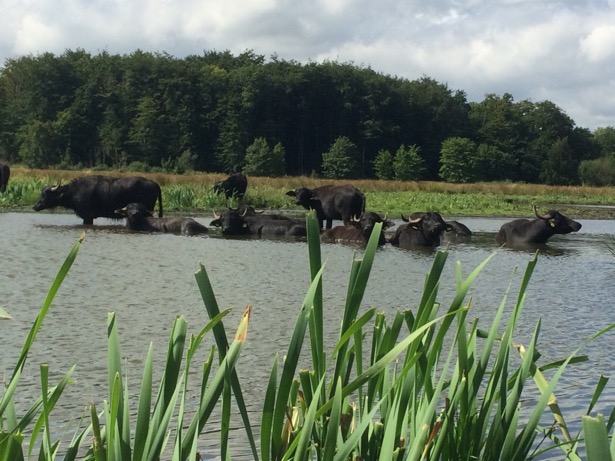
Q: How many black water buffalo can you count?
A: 11